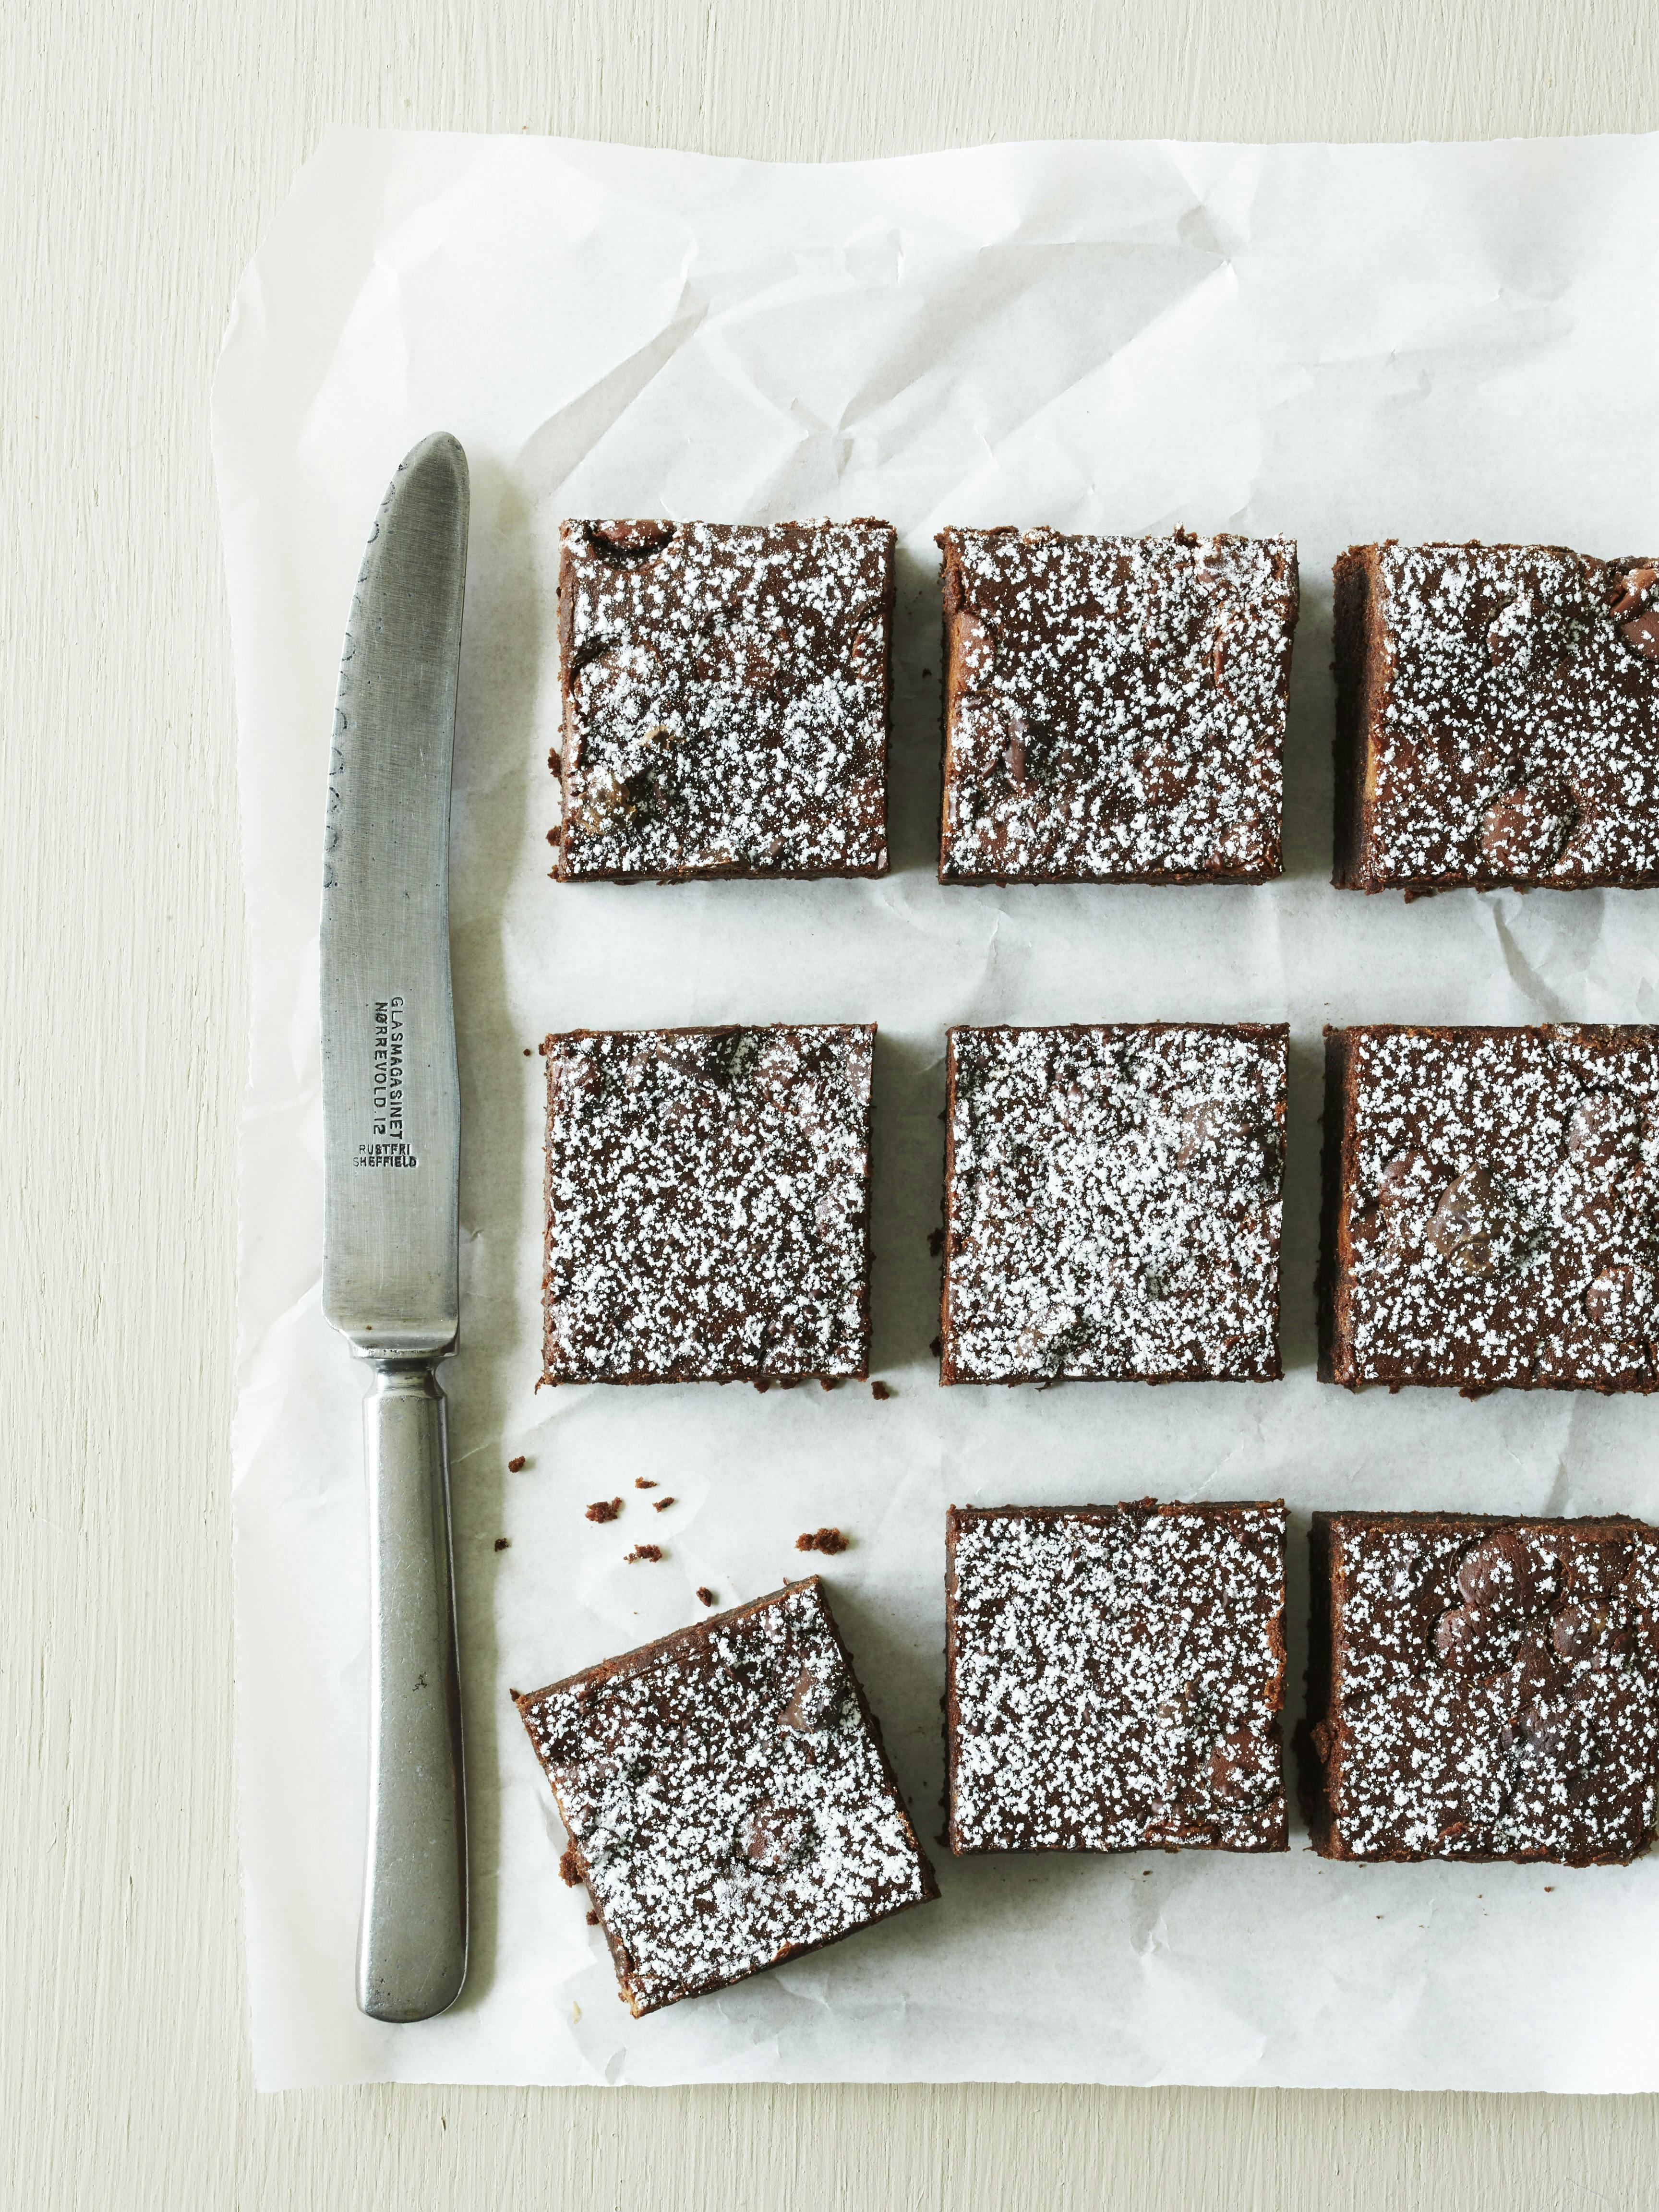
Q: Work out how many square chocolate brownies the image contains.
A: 9